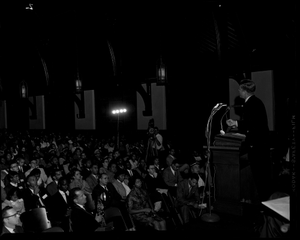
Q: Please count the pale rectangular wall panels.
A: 5